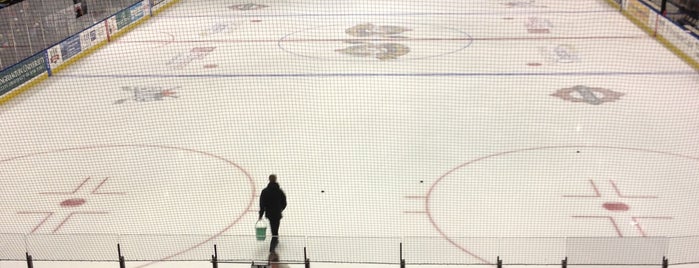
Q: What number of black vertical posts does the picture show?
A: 8